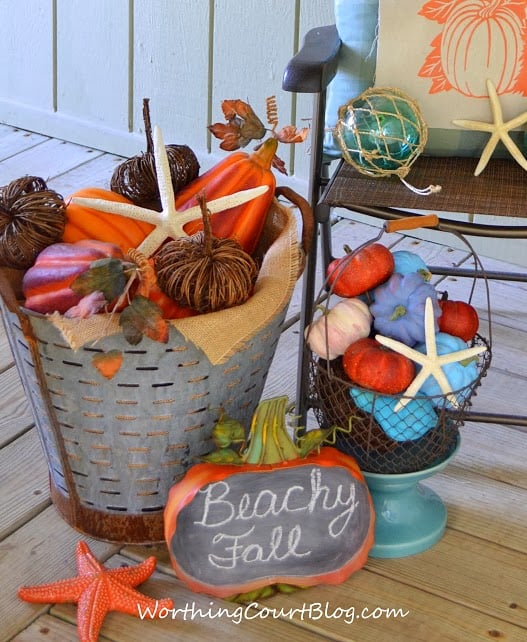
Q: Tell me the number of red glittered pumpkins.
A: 3